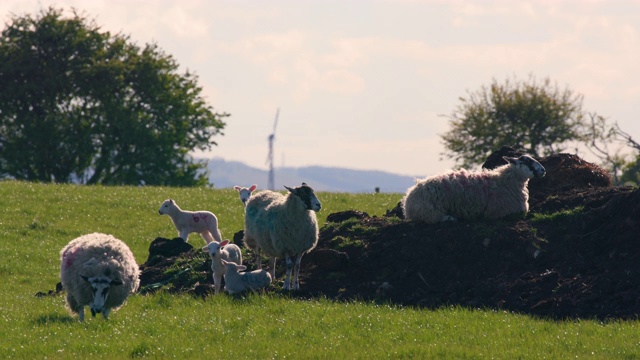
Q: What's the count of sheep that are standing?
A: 5